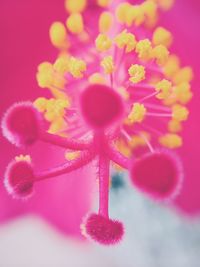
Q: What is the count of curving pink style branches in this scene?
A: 5